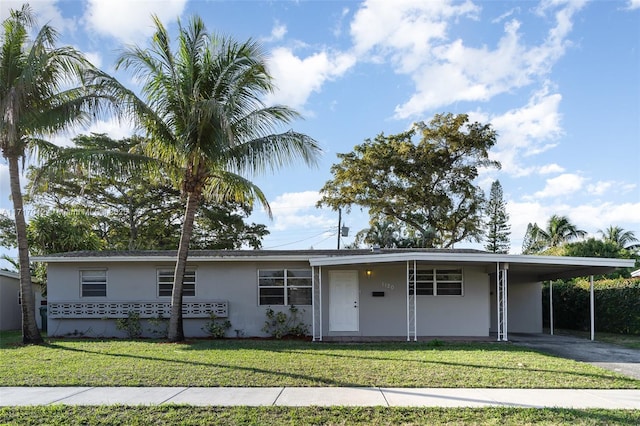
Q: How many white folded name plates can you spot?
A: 0